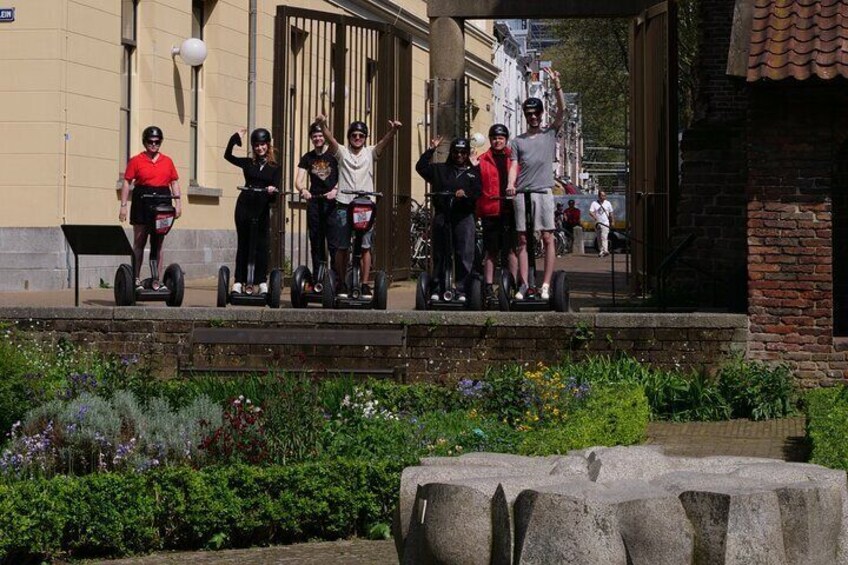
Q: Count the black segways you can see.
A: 7